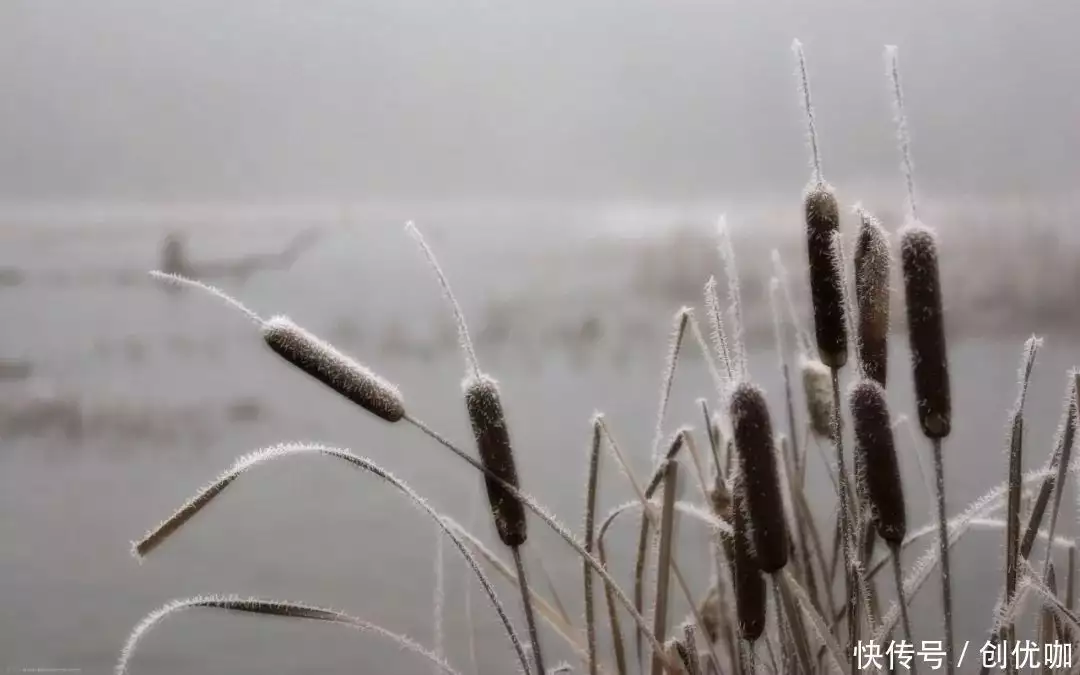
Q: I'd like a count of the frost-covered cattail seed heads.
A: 9